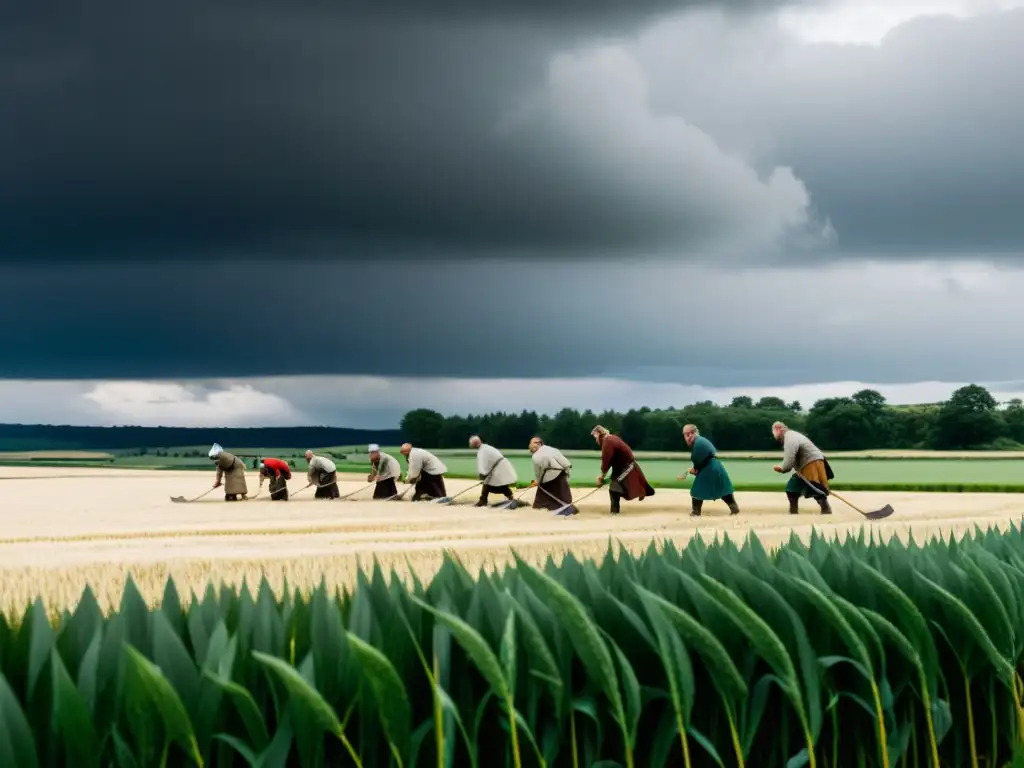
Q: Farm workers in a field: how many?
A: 10